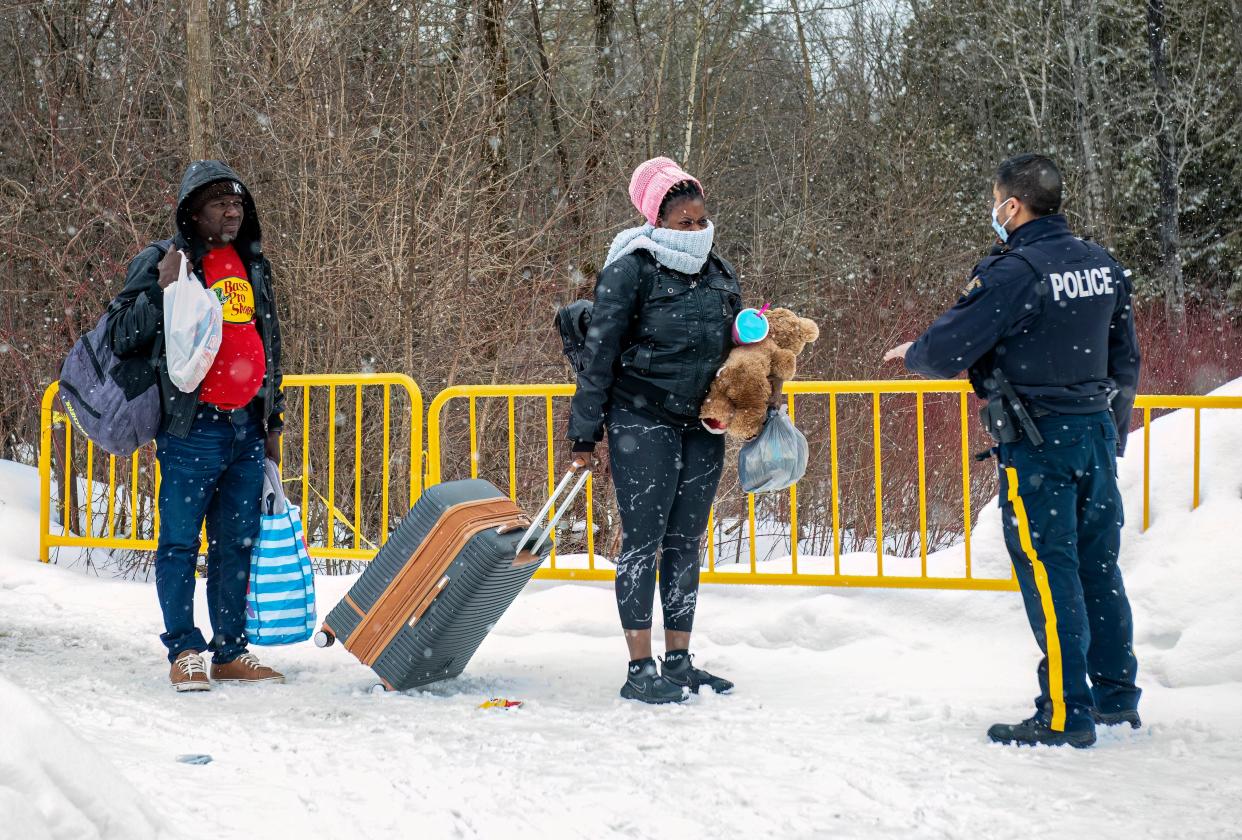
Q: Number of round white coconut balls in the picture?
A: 0